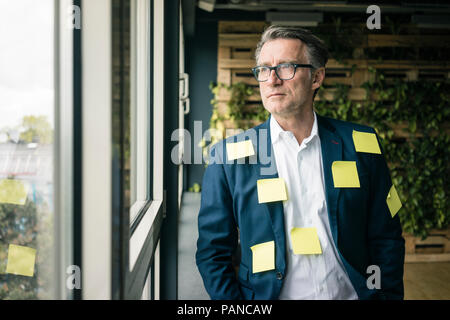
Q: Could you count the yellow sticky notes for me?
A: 9